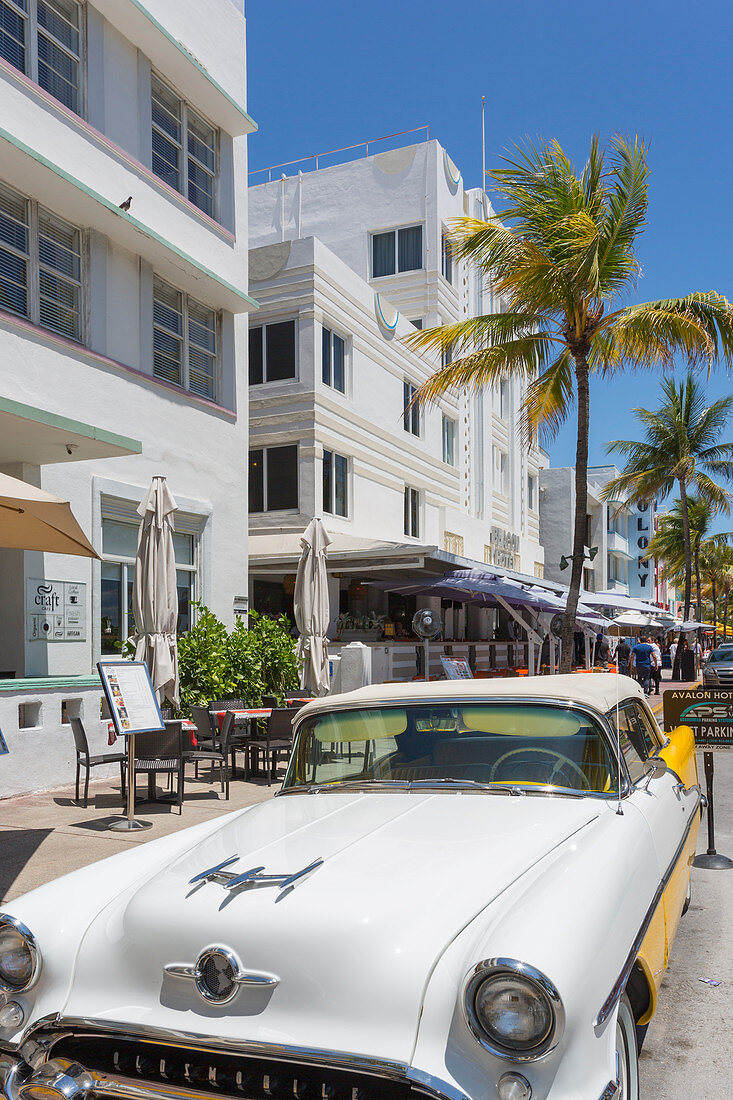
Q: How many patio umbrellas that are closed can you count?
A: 2